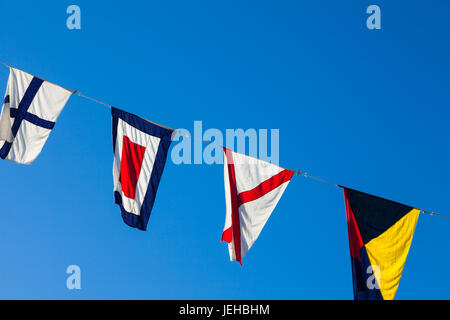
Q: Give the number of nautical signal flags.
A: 4